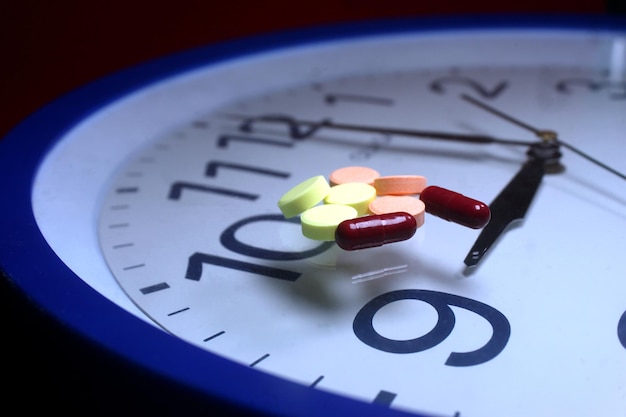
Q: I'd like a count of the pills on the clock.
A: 8